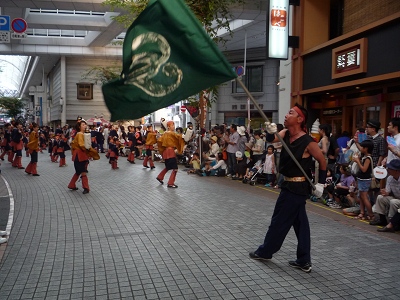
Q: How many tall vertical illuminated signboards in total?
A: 1